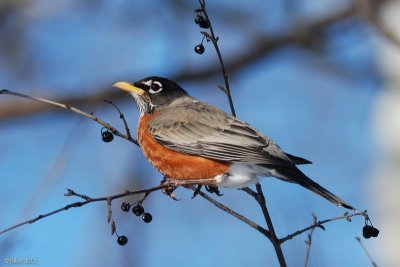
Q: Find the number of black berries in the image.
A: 10